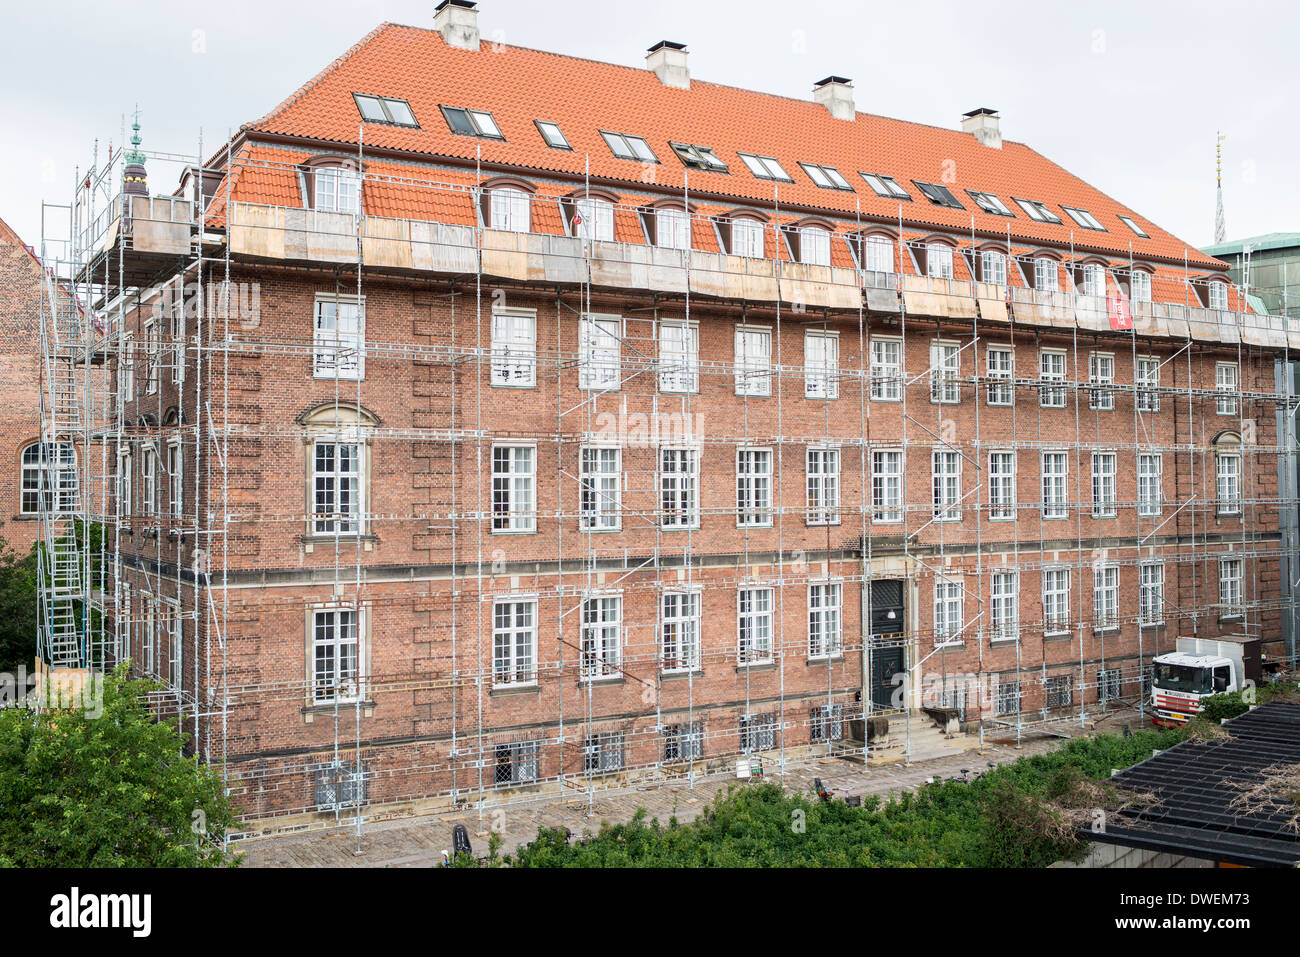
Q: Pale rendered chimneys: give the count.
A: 4